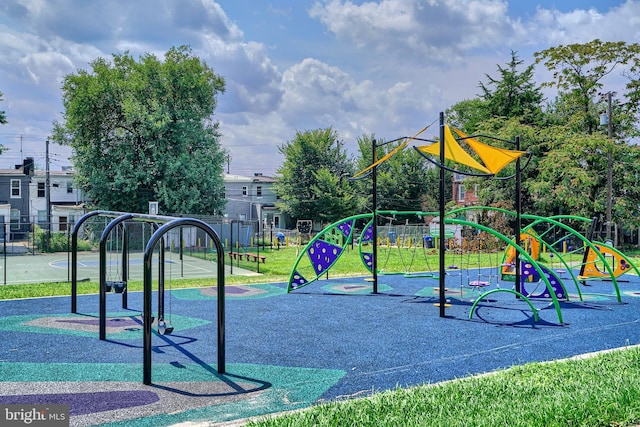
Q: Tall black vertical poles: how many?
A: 3